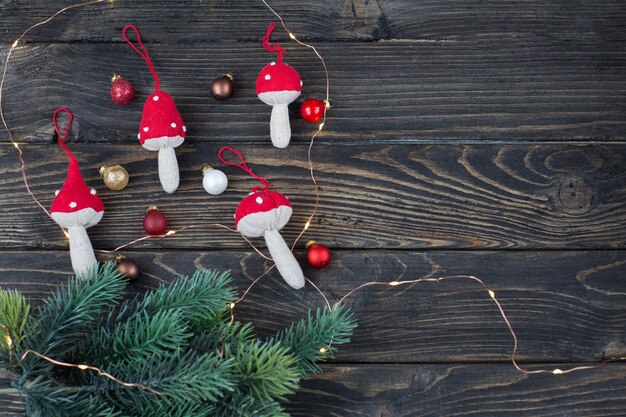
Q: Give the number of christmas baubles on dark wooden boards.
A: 8